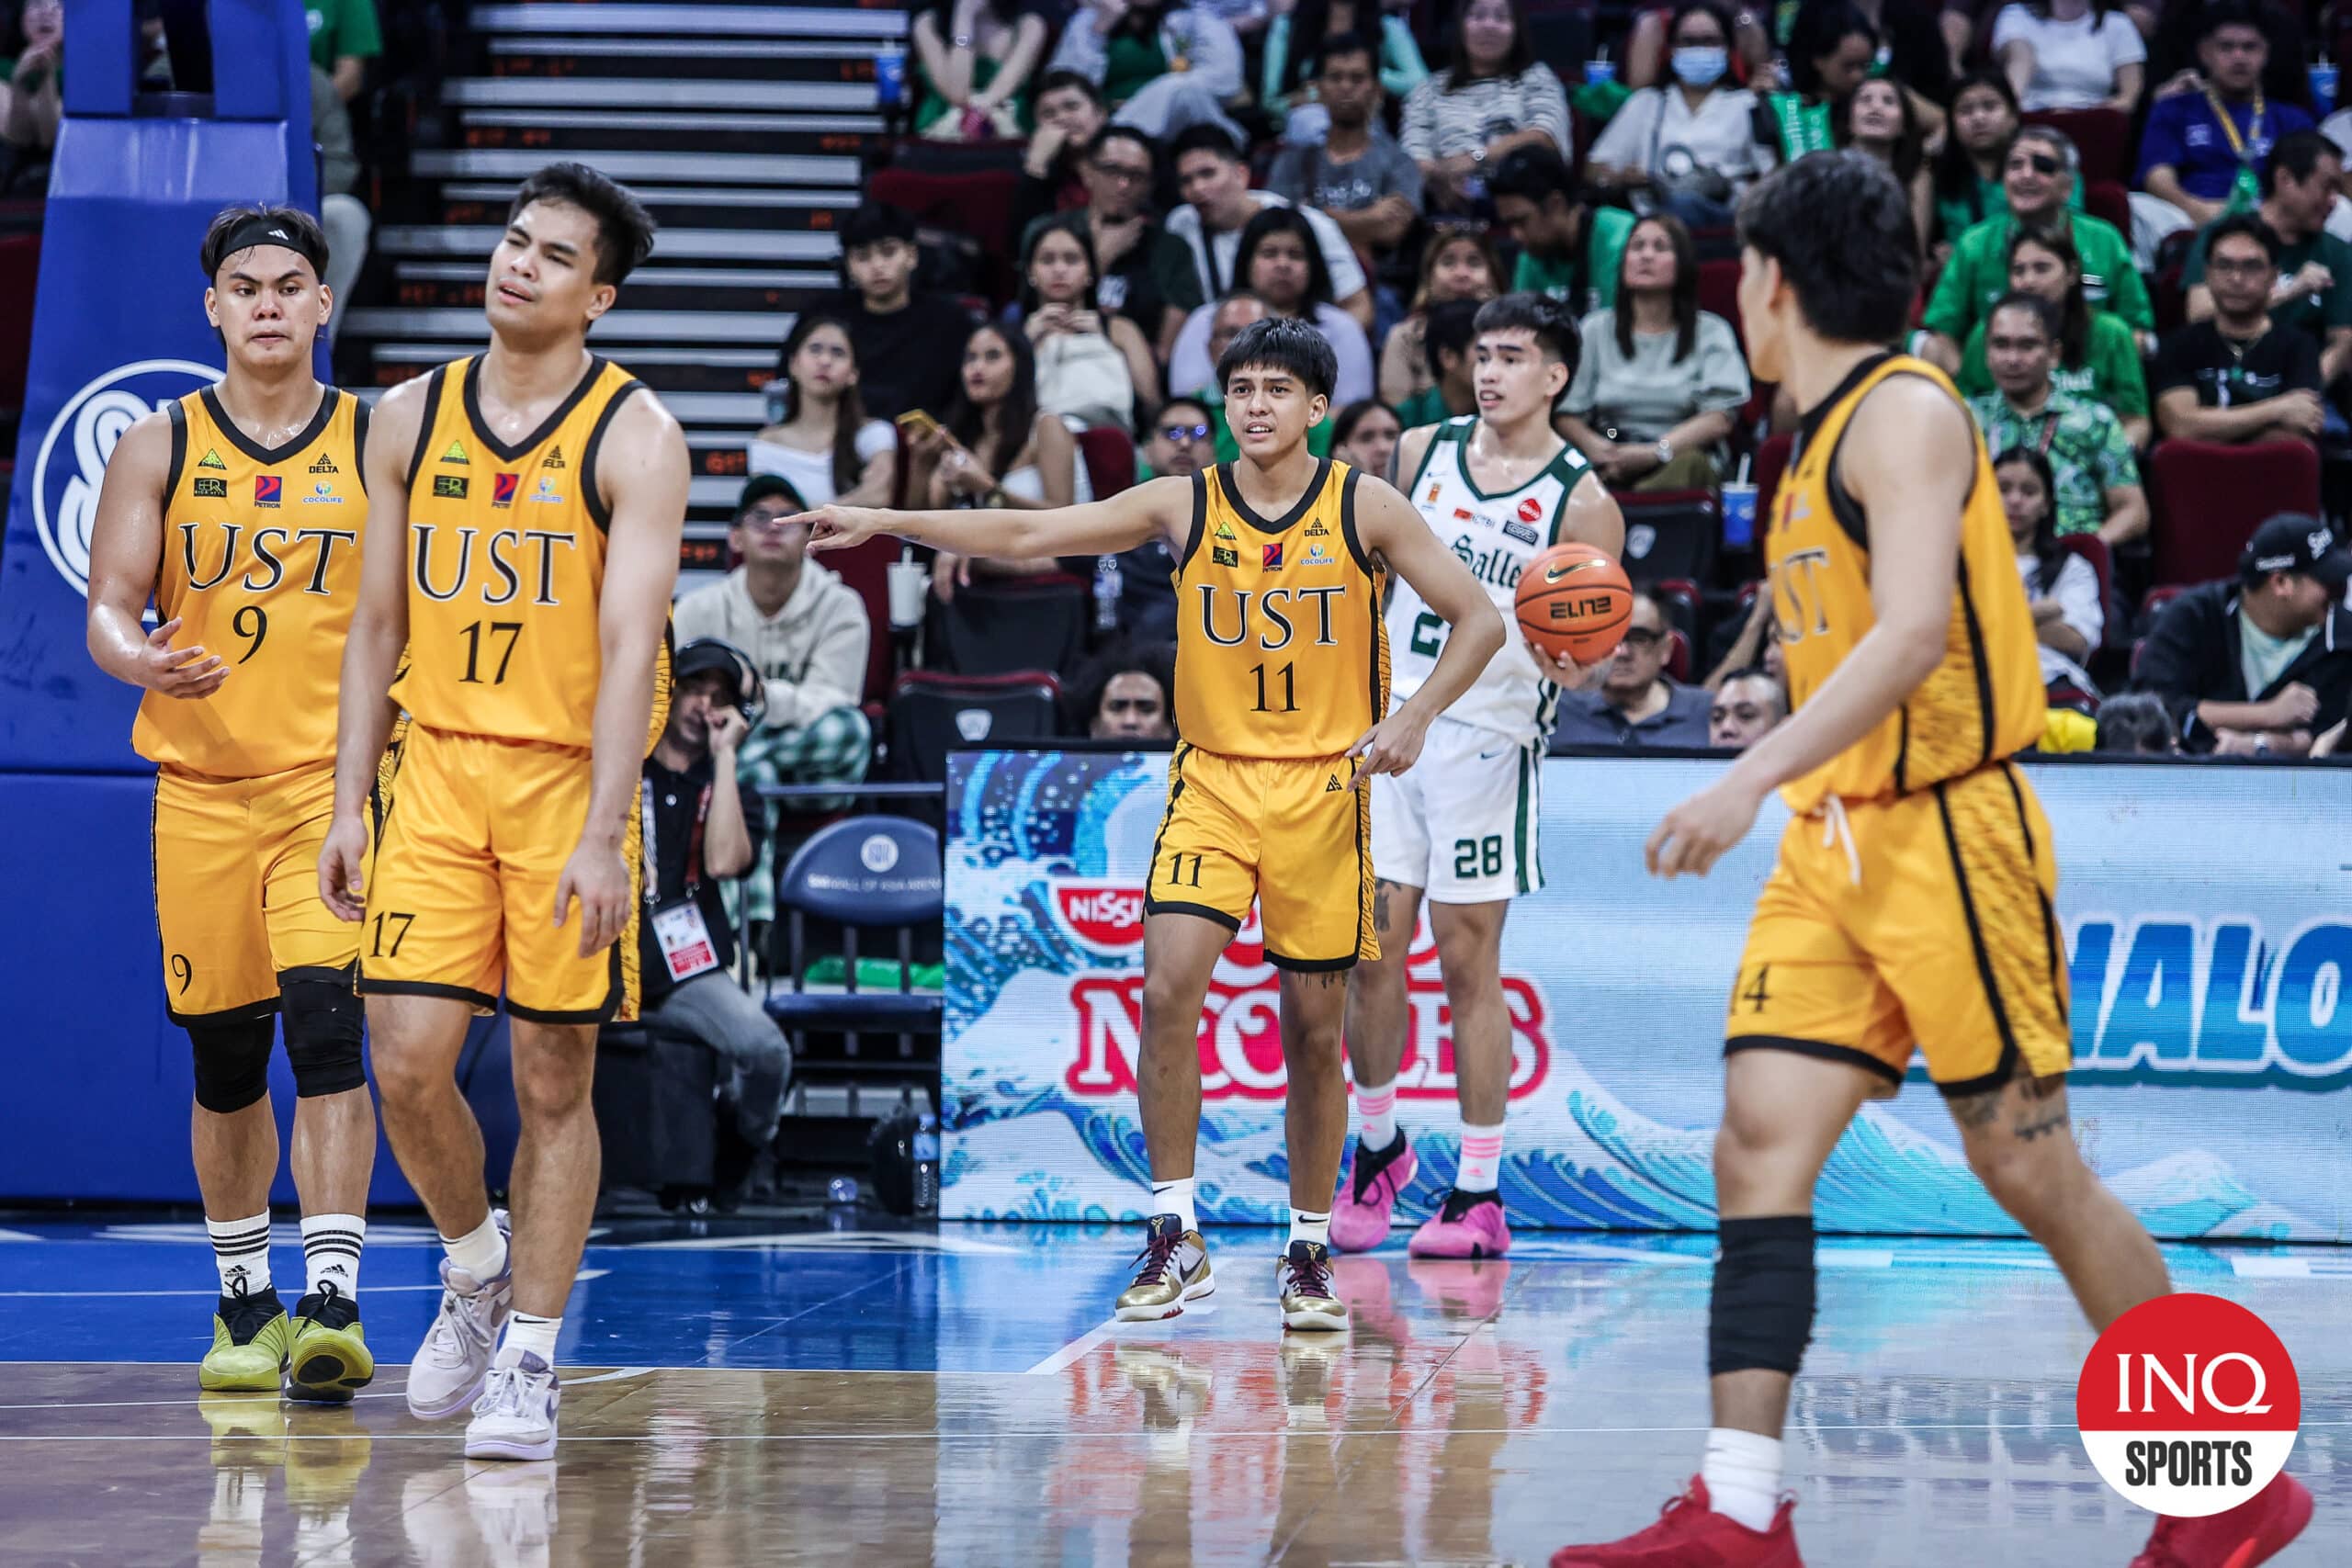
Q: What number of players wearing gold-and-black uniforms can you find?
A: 4